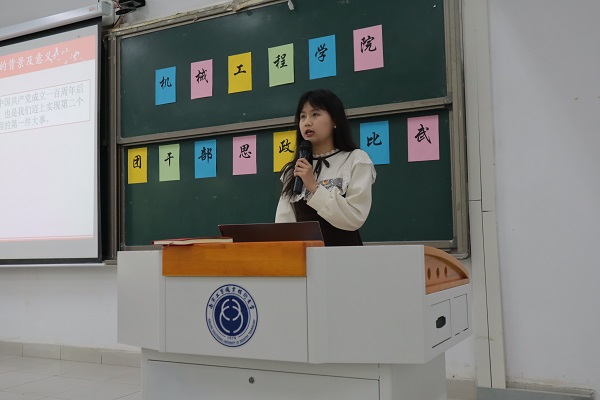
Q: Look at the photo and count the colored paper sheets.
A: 13